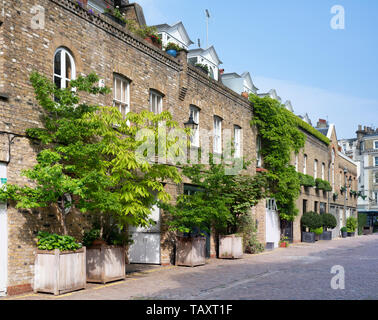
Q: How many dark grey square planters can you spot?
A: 2